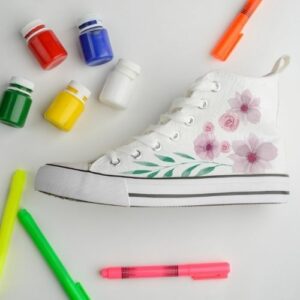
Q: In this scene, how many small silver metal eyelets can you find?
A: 7